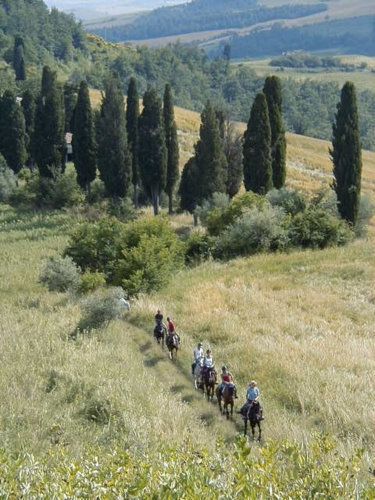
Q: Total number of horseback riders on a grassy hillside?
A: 6